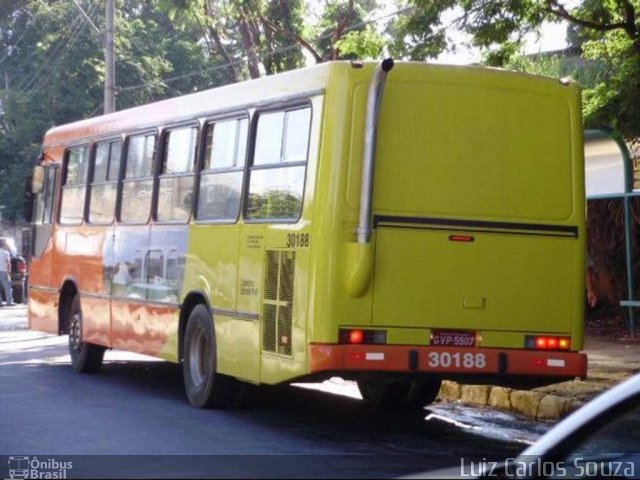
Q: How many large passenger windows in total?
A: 6